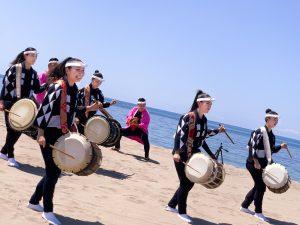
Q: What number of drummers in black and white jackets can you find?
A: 5